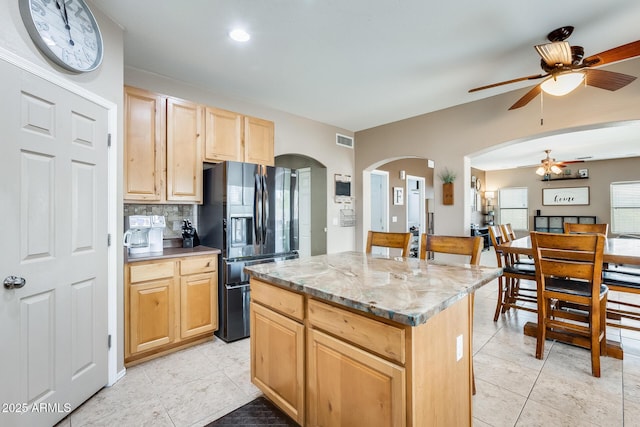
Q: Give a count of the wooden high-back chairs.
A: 6